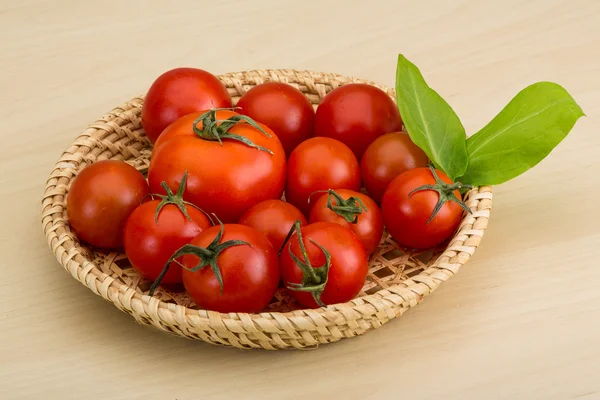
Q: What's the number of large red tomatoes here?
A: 1